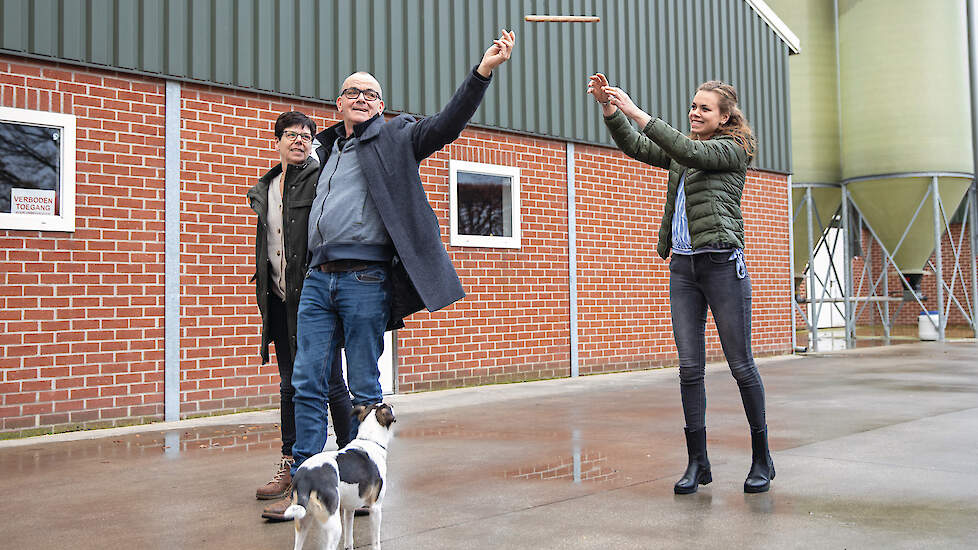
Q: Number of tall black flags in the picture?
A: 0